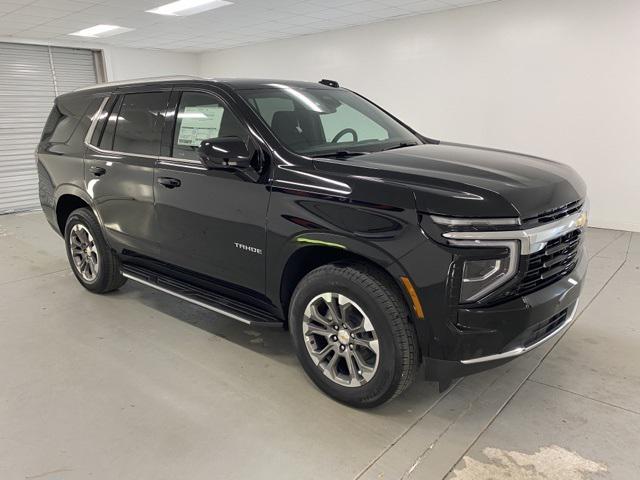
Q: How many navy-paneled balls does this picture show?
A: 0